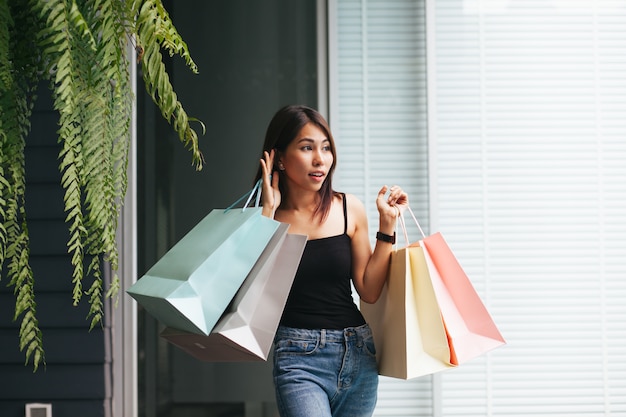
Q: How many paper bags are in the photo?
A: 4